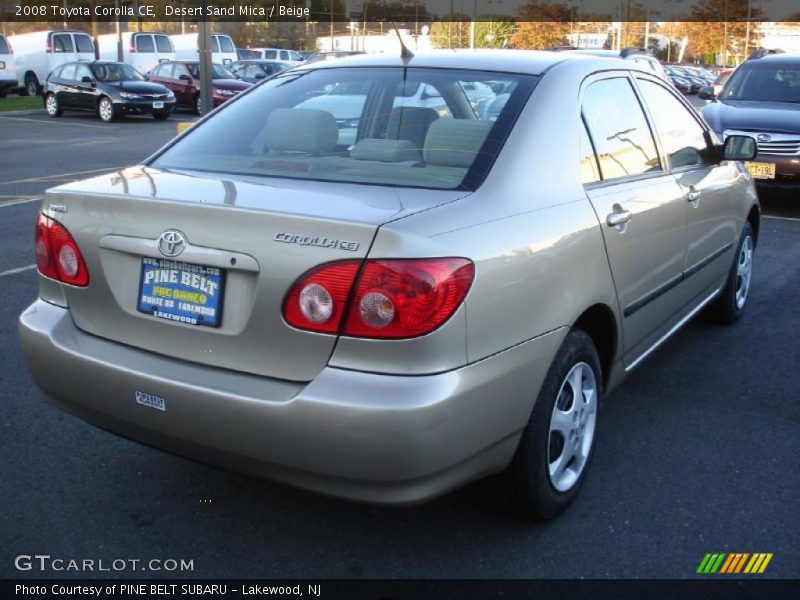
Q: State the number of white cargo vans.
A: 4